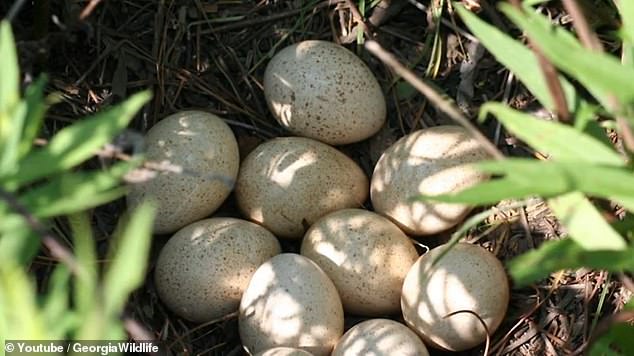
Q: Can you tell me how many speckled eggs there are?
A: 10